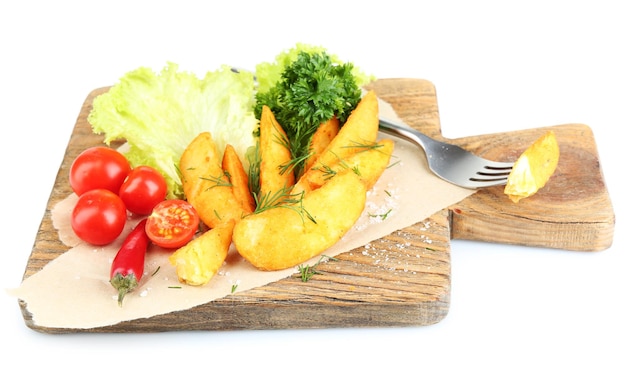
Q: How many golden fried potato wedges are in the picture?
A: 9